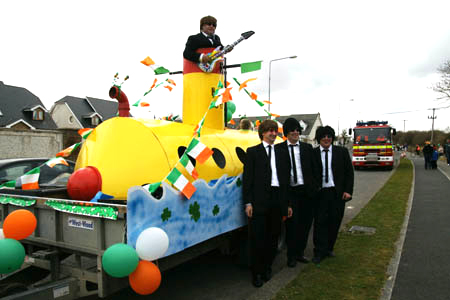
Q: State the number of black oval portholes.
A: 3